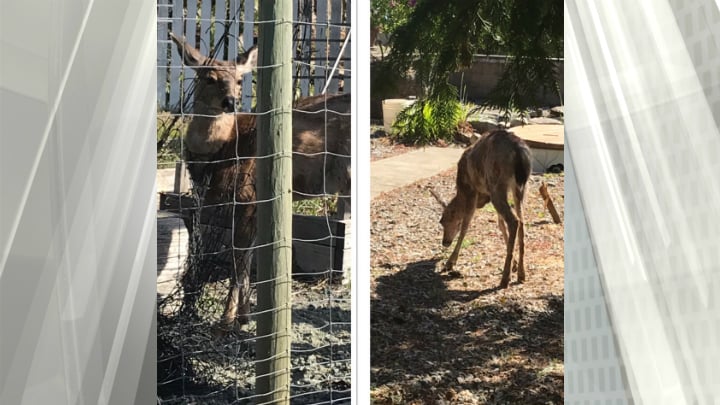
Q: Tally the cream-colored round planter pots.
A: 1